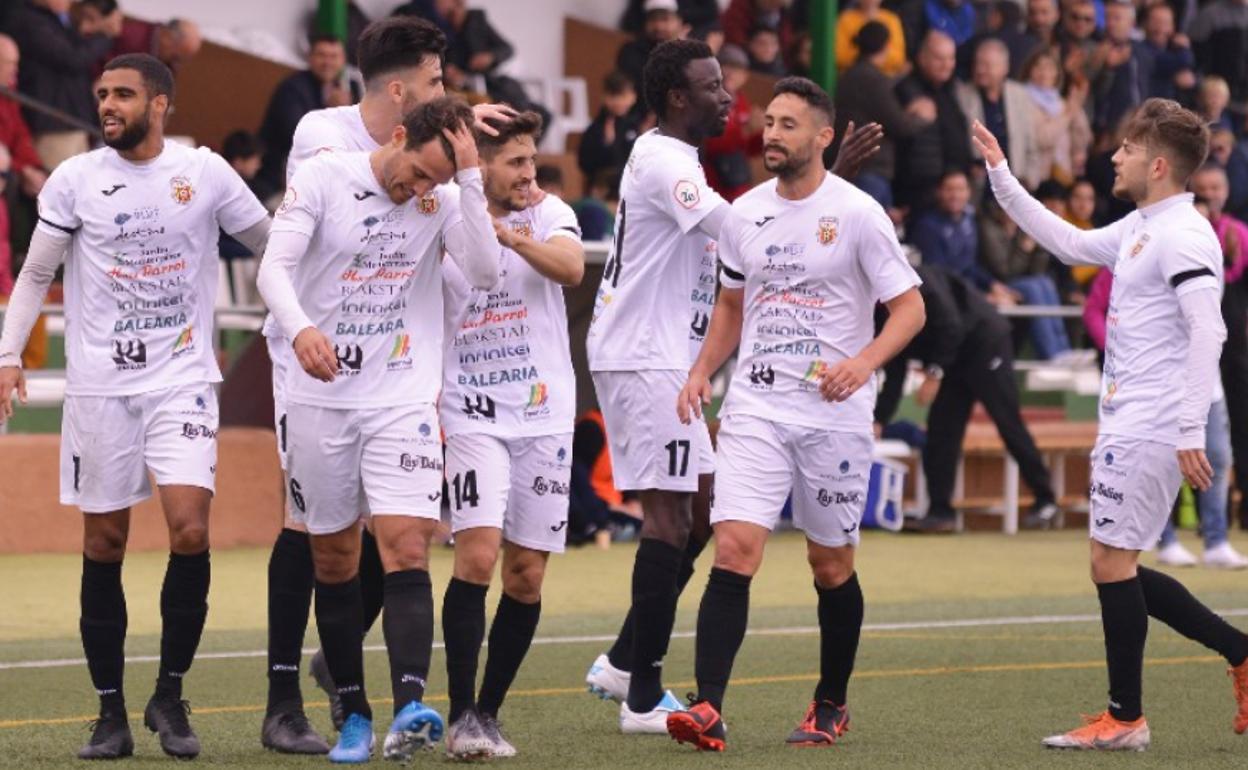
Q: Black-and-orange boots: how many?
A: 2